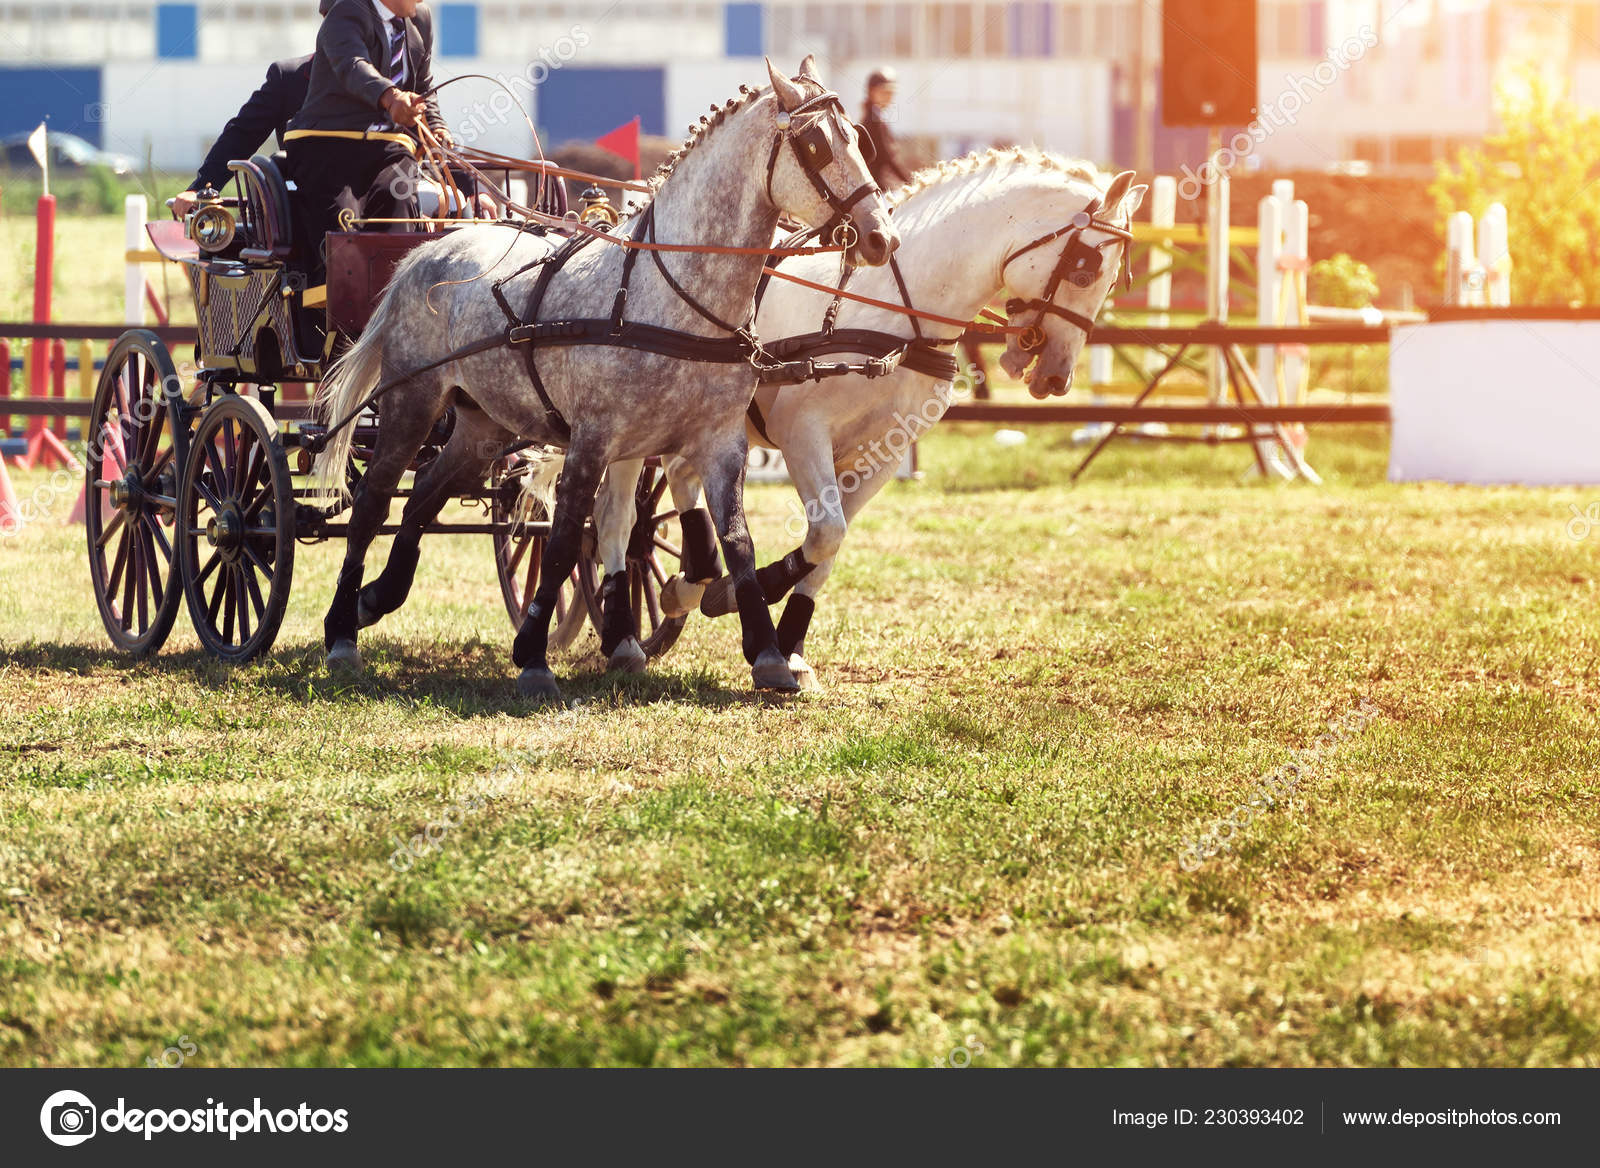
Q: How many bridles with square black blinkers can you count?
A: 2